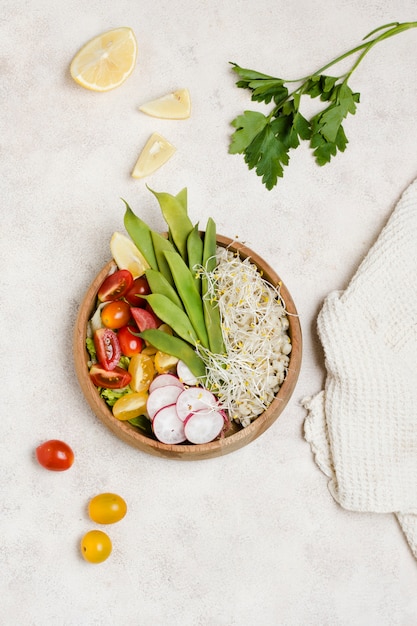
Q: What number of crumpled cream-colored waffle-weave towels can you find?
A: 1